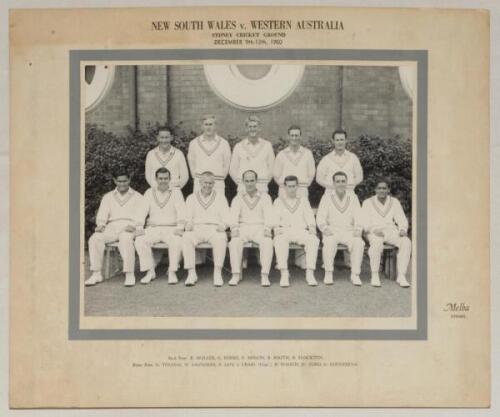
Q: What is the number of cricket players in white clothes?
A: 12